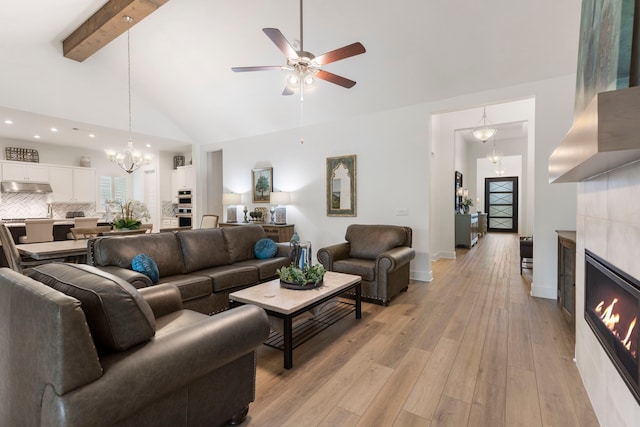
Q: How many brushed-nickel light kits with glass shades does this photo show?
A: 1